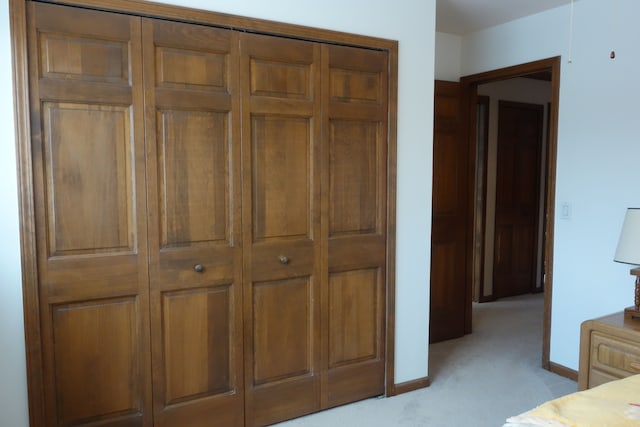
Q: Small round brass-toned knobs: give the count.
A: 2